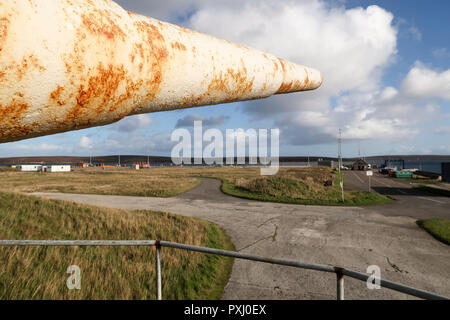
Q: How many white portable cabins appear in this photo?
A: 2